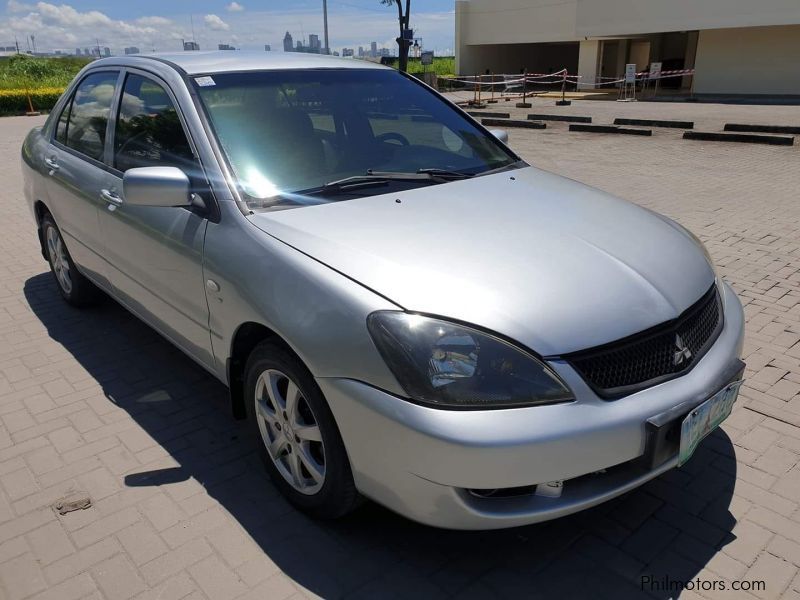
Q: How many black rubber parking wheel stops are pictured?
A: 7